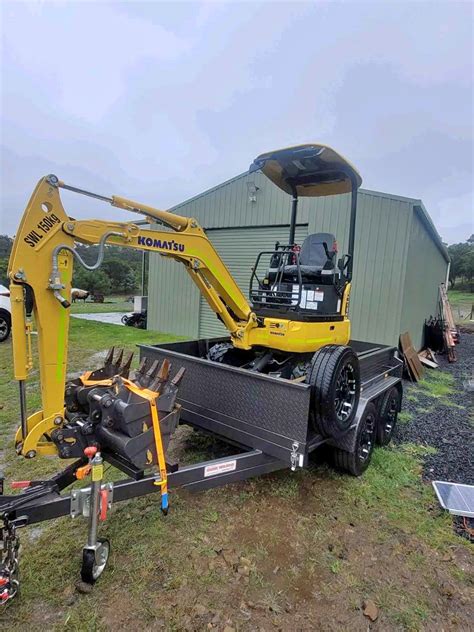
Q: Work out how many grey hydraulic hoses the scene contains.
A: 1